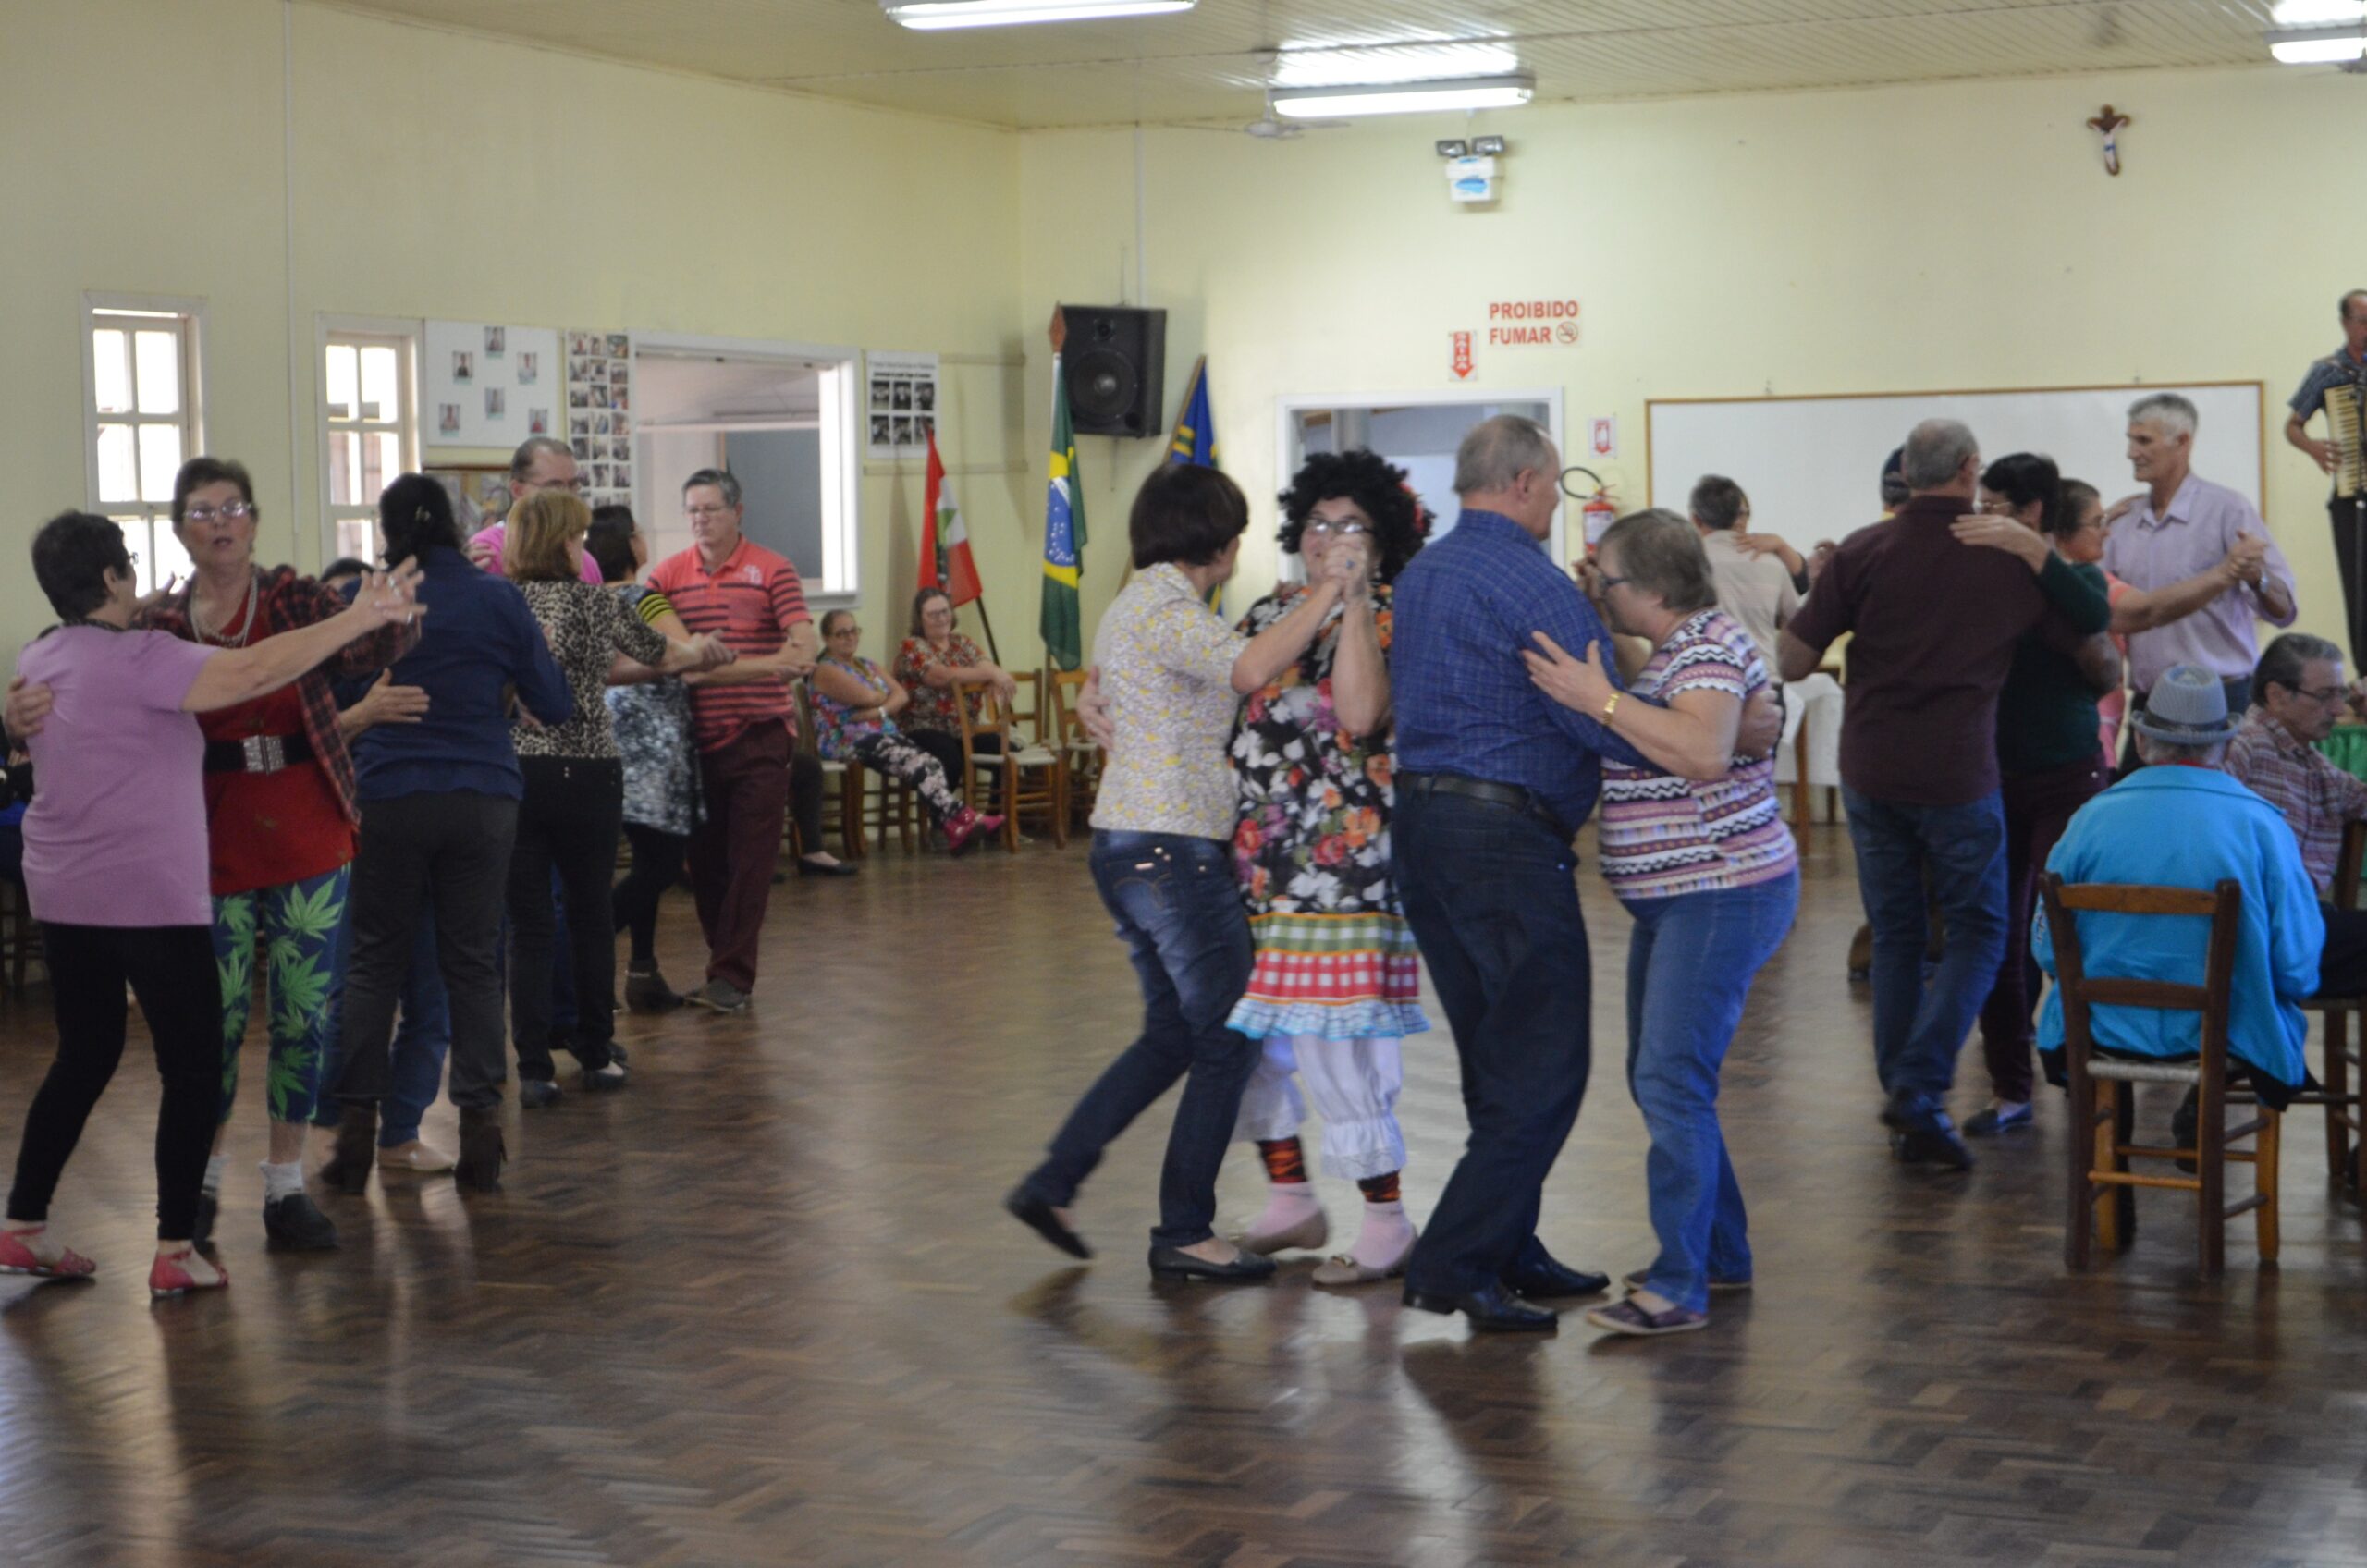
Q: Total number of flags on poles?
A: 3